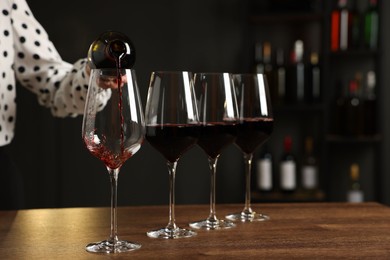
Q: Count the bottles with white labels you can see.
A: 4